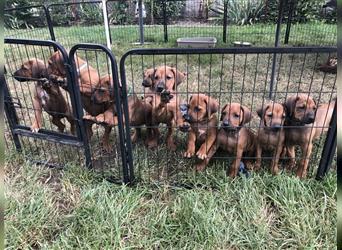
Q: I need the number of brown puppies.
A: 9